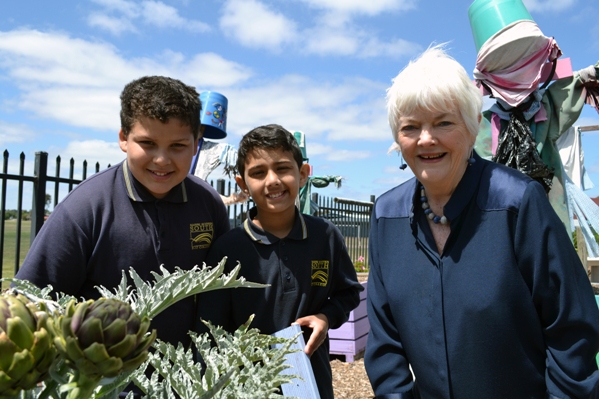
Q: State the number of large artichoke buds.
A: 2